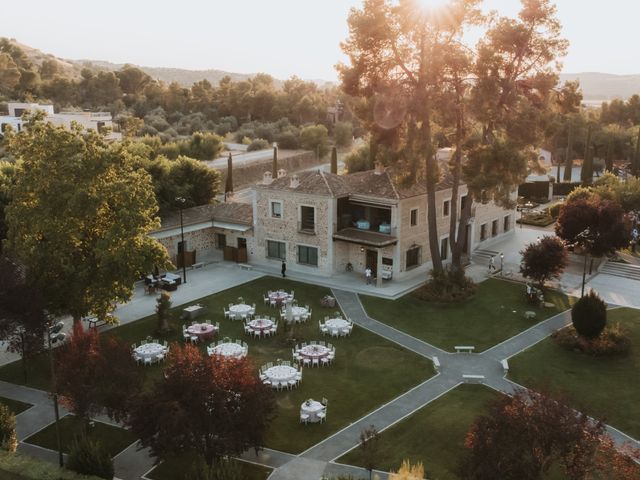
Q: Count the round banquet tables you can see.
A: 11